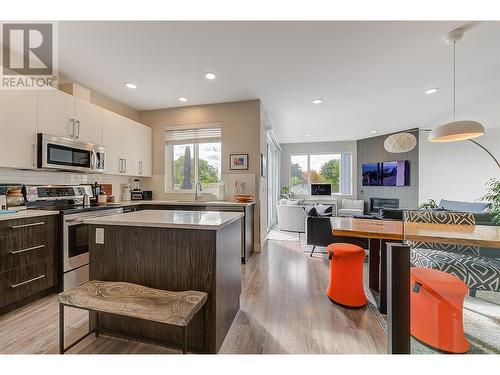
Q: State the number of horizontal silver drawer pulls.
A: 3